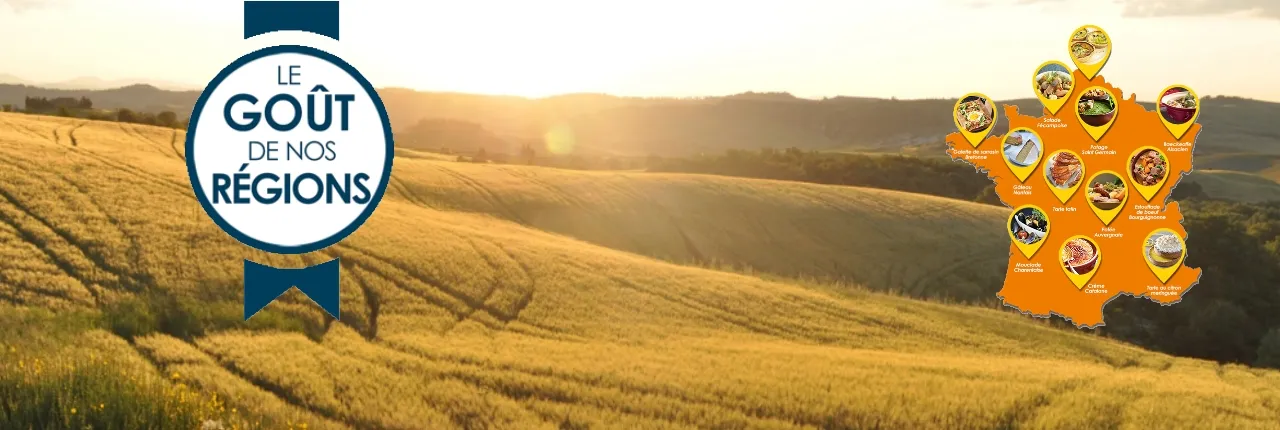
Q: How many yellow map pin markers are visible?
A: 12